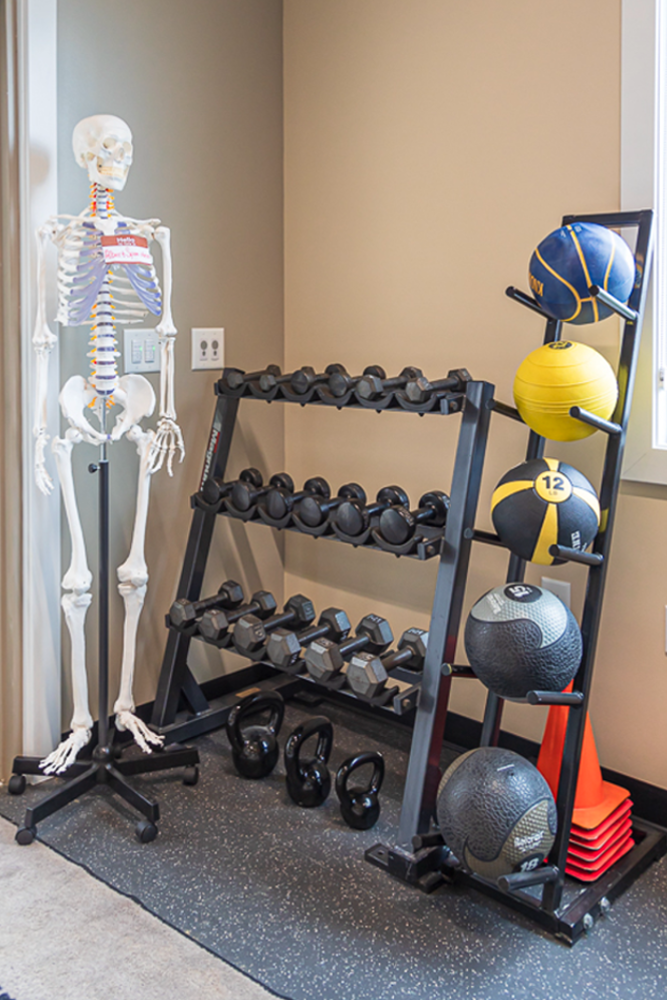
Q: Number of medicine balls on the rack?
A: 5